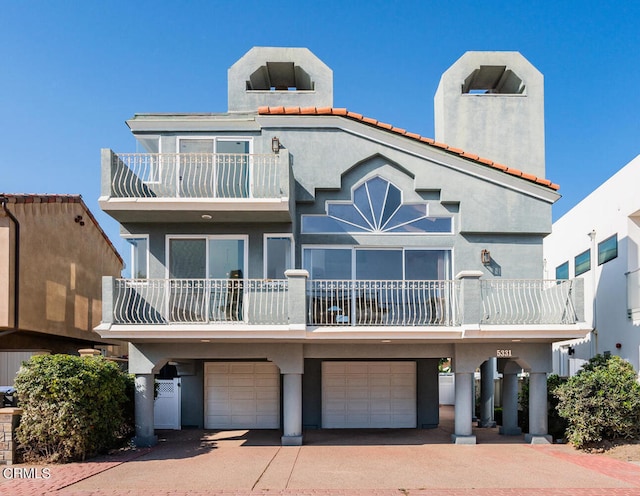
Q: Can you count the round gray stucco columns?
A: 6